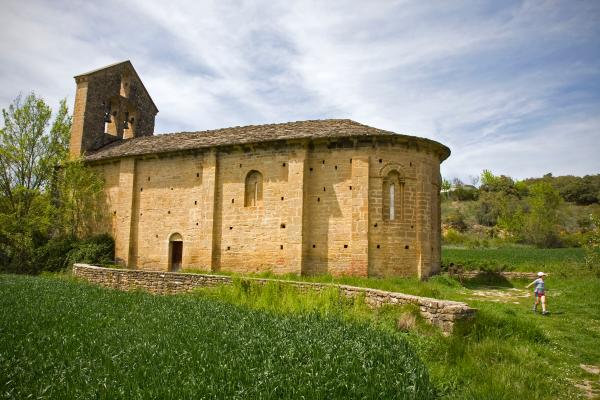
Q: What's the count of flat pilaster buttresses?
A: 5